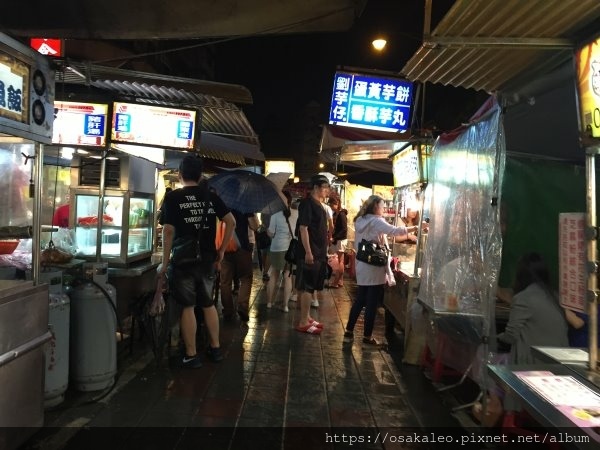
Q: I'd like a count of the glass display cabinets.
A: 1